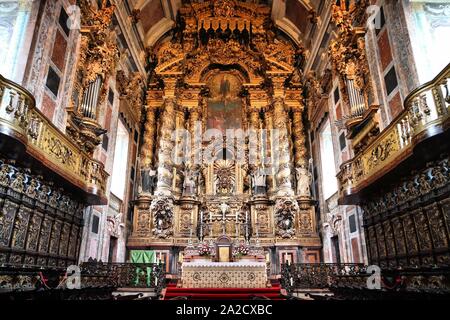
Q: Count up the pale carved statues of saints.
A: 4